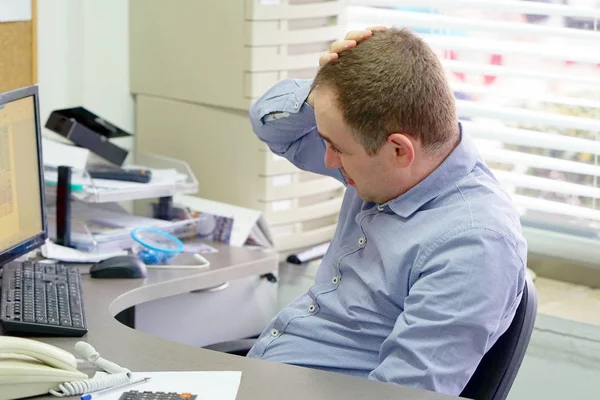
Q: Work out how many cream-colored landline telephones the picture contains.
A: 1